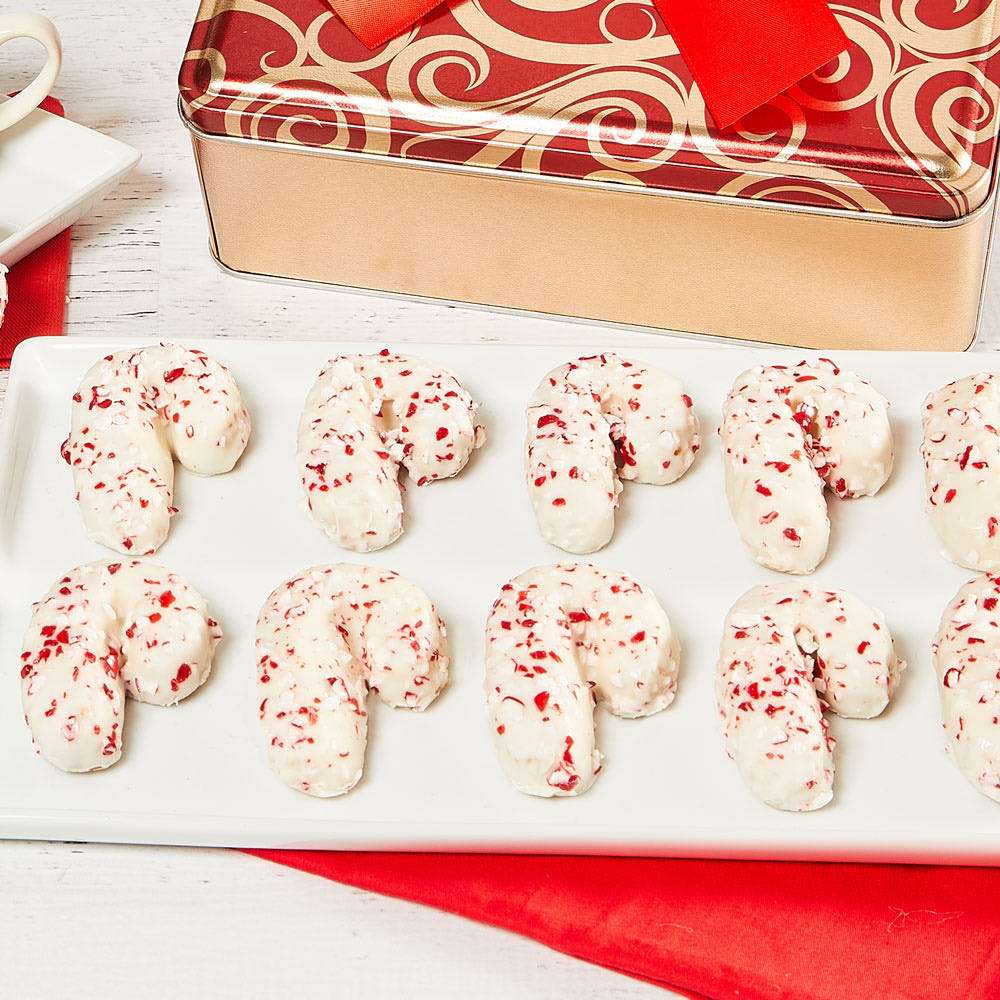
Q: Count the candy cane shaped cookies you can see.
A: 10